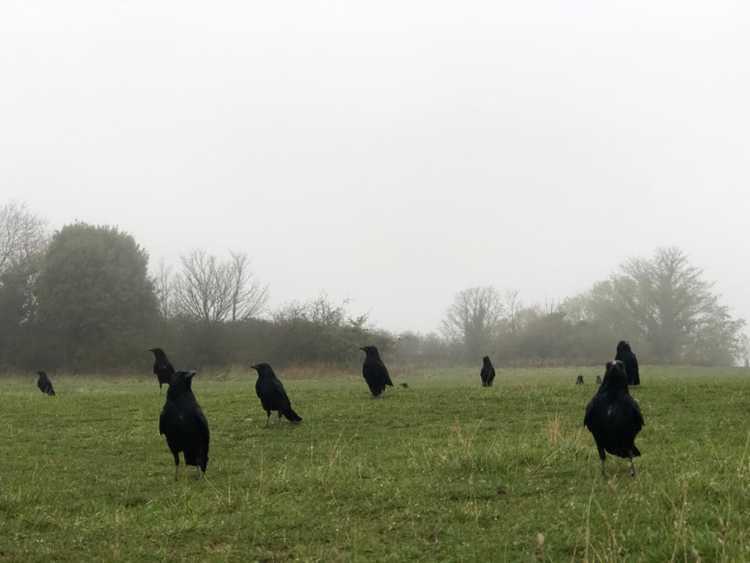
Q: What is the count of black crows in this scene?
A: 8